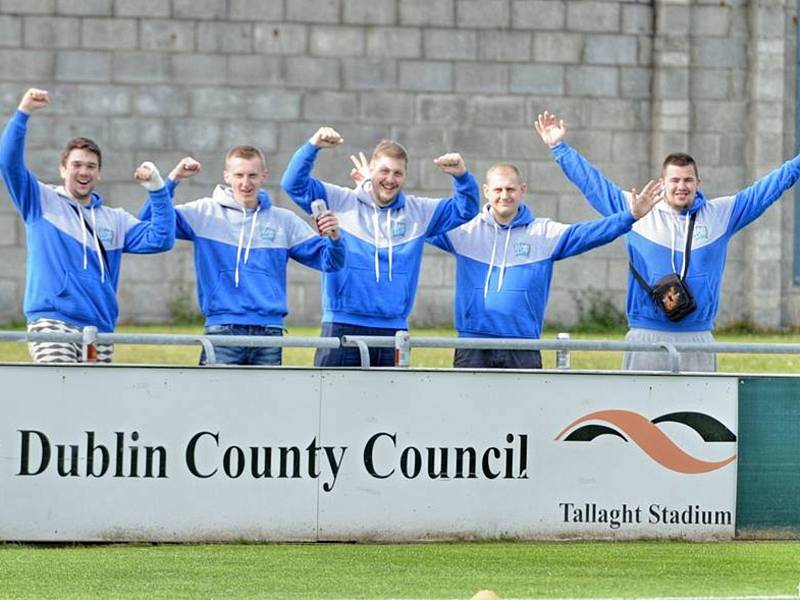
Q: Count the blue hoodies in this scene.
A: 5